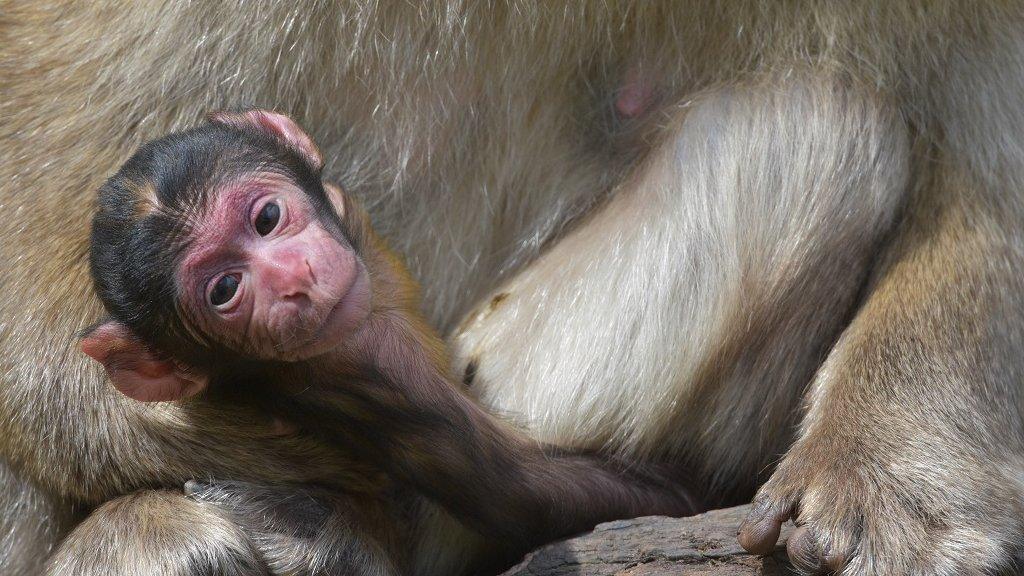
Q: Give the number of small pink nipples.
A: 1